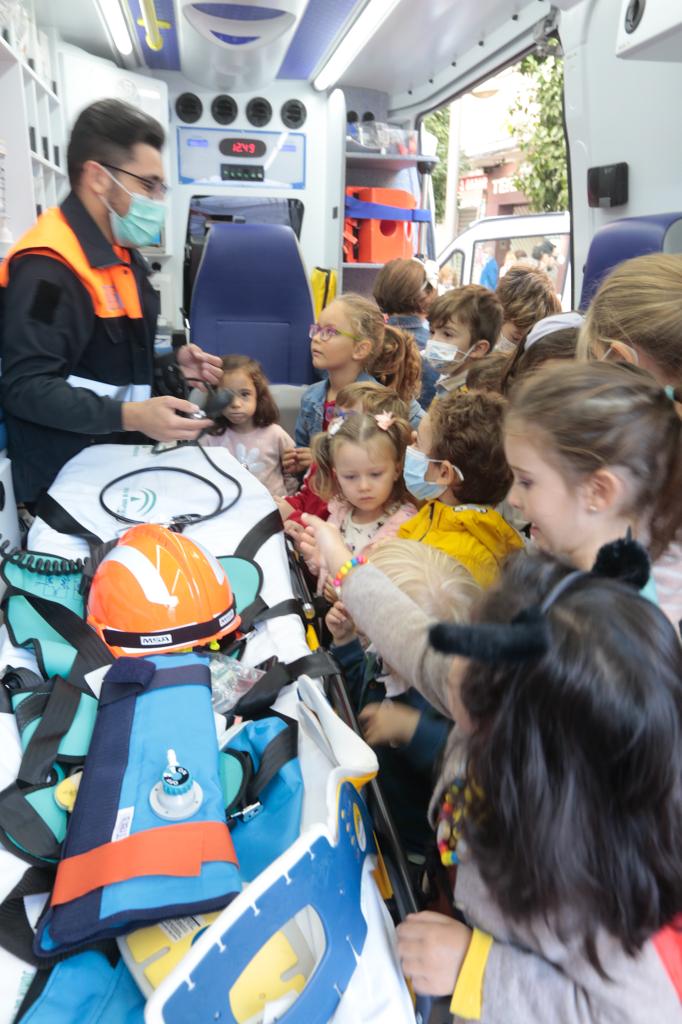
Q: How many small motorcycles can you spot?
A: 0